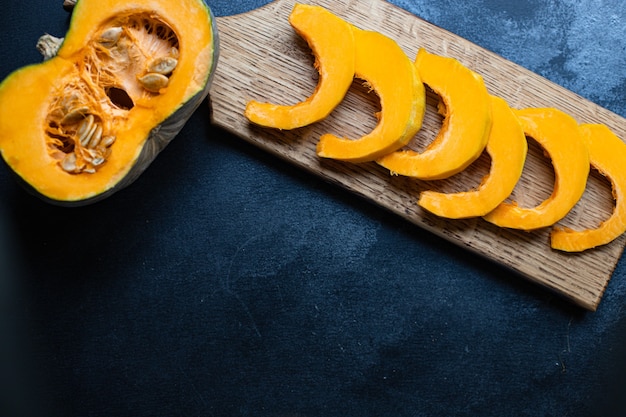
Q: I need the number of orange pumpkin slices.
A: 6